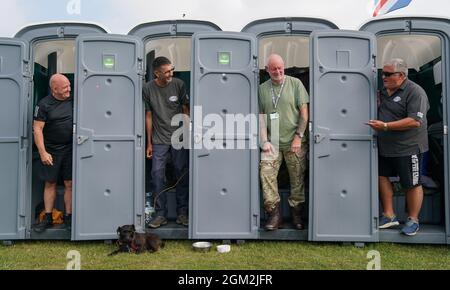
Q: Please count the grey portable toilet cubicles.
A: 4